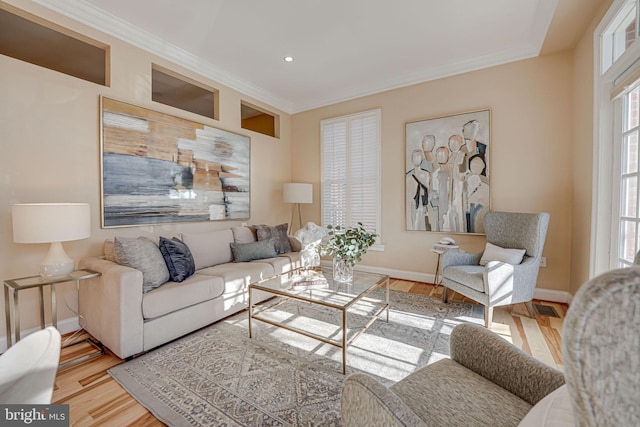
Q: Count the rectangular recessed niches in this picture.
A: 3